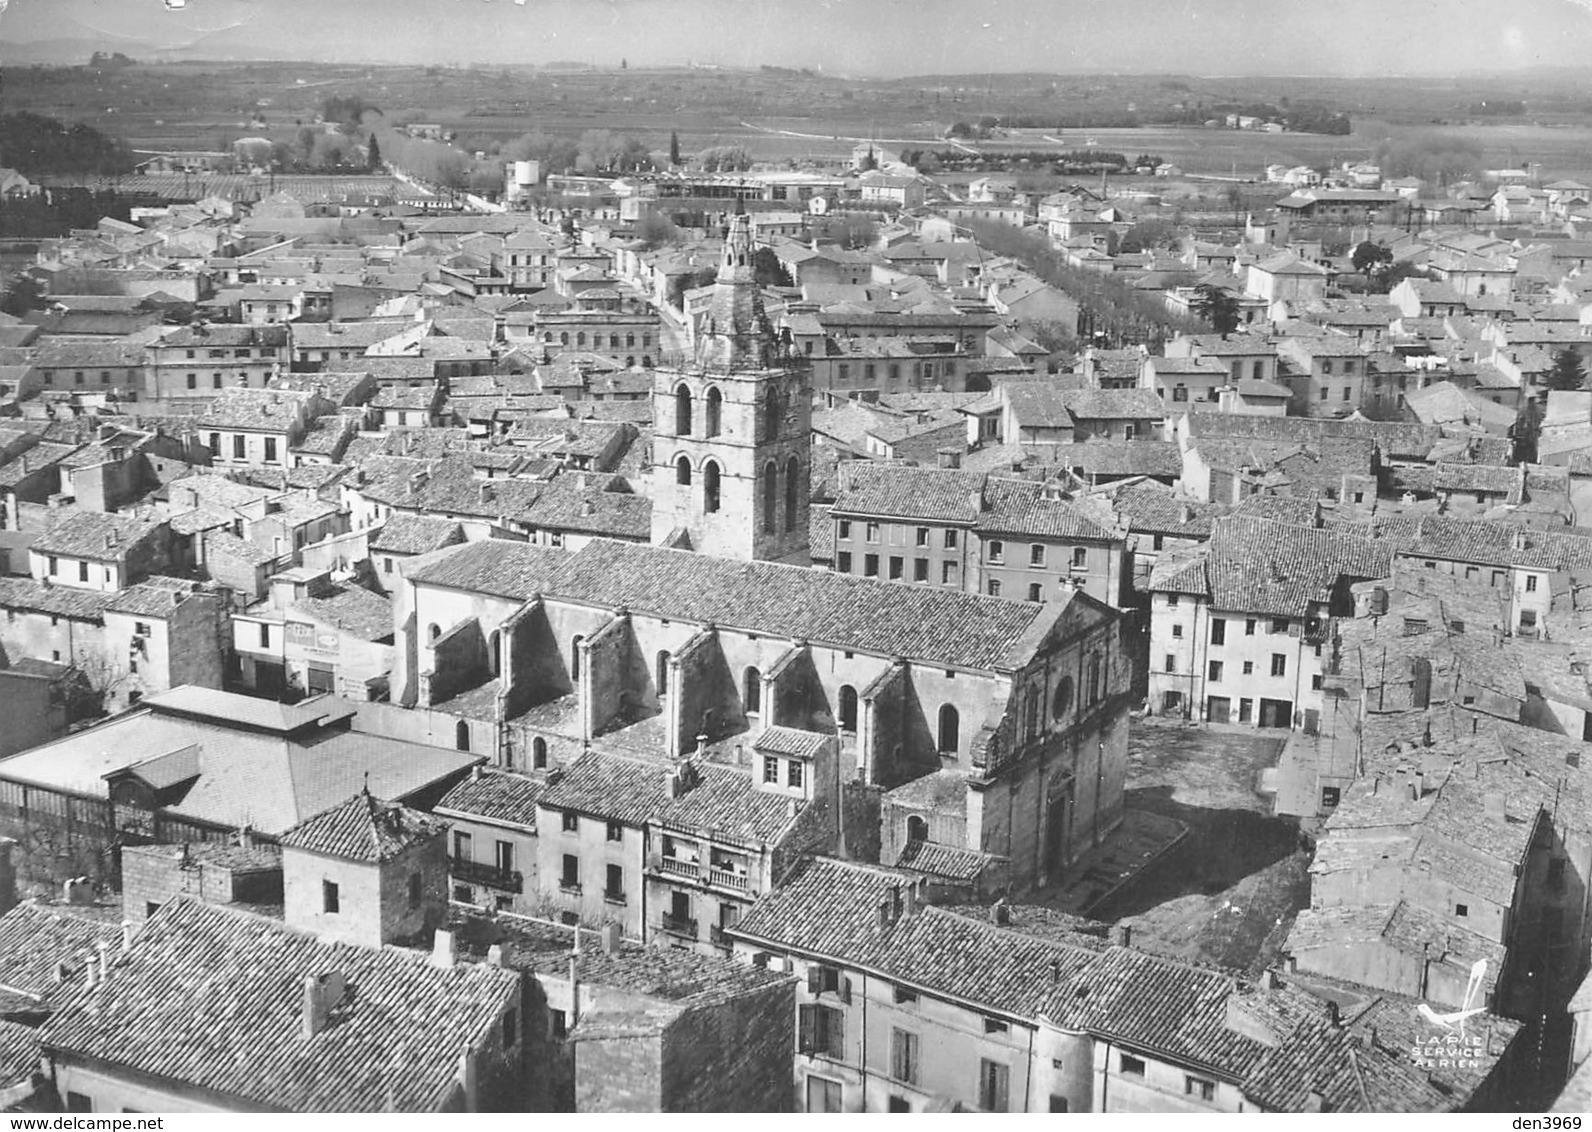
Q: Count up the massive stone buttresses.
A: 6